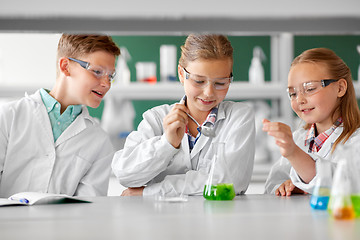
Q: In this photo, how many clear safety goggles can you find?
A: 3